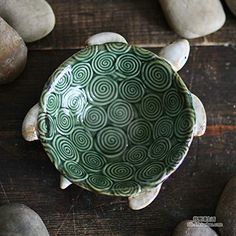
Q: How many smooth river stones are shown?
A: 7